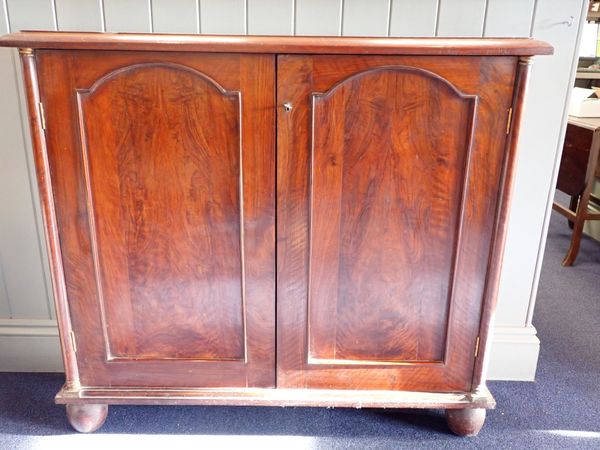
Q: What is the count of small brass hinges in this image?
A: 4